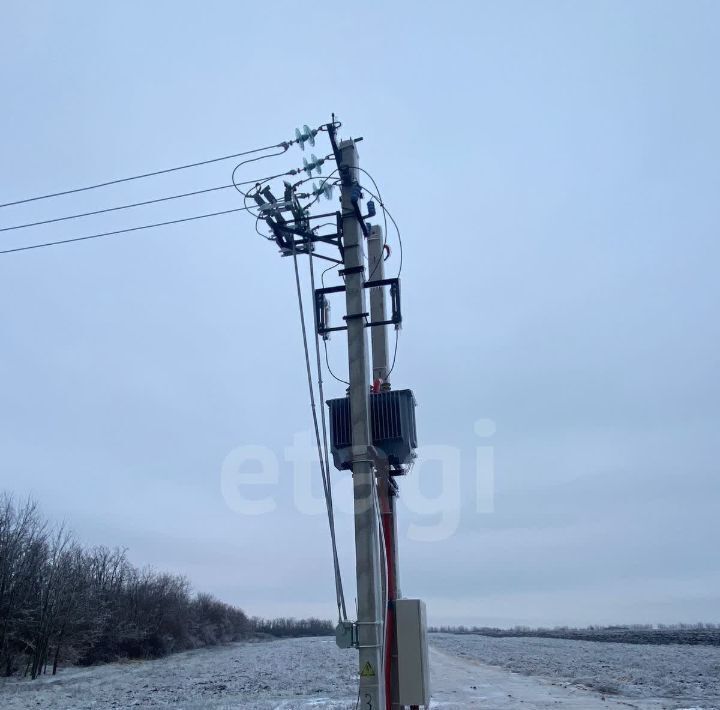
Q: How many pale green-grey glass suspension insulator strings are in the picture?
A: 3